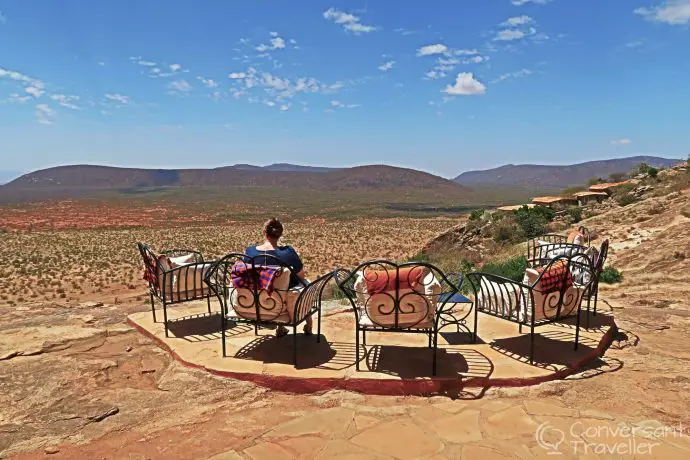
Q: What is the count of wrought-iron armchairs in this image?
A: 6